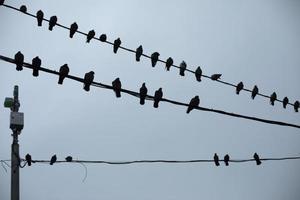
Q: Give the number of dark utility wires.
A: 3